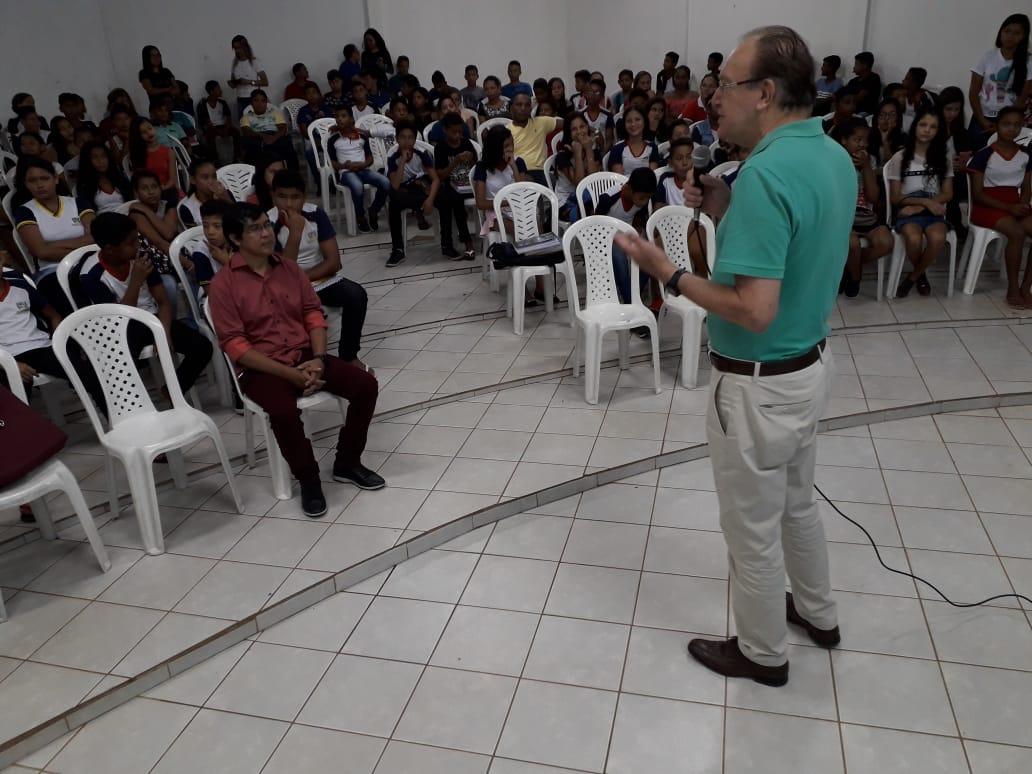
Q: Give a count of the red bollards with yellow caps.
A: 0